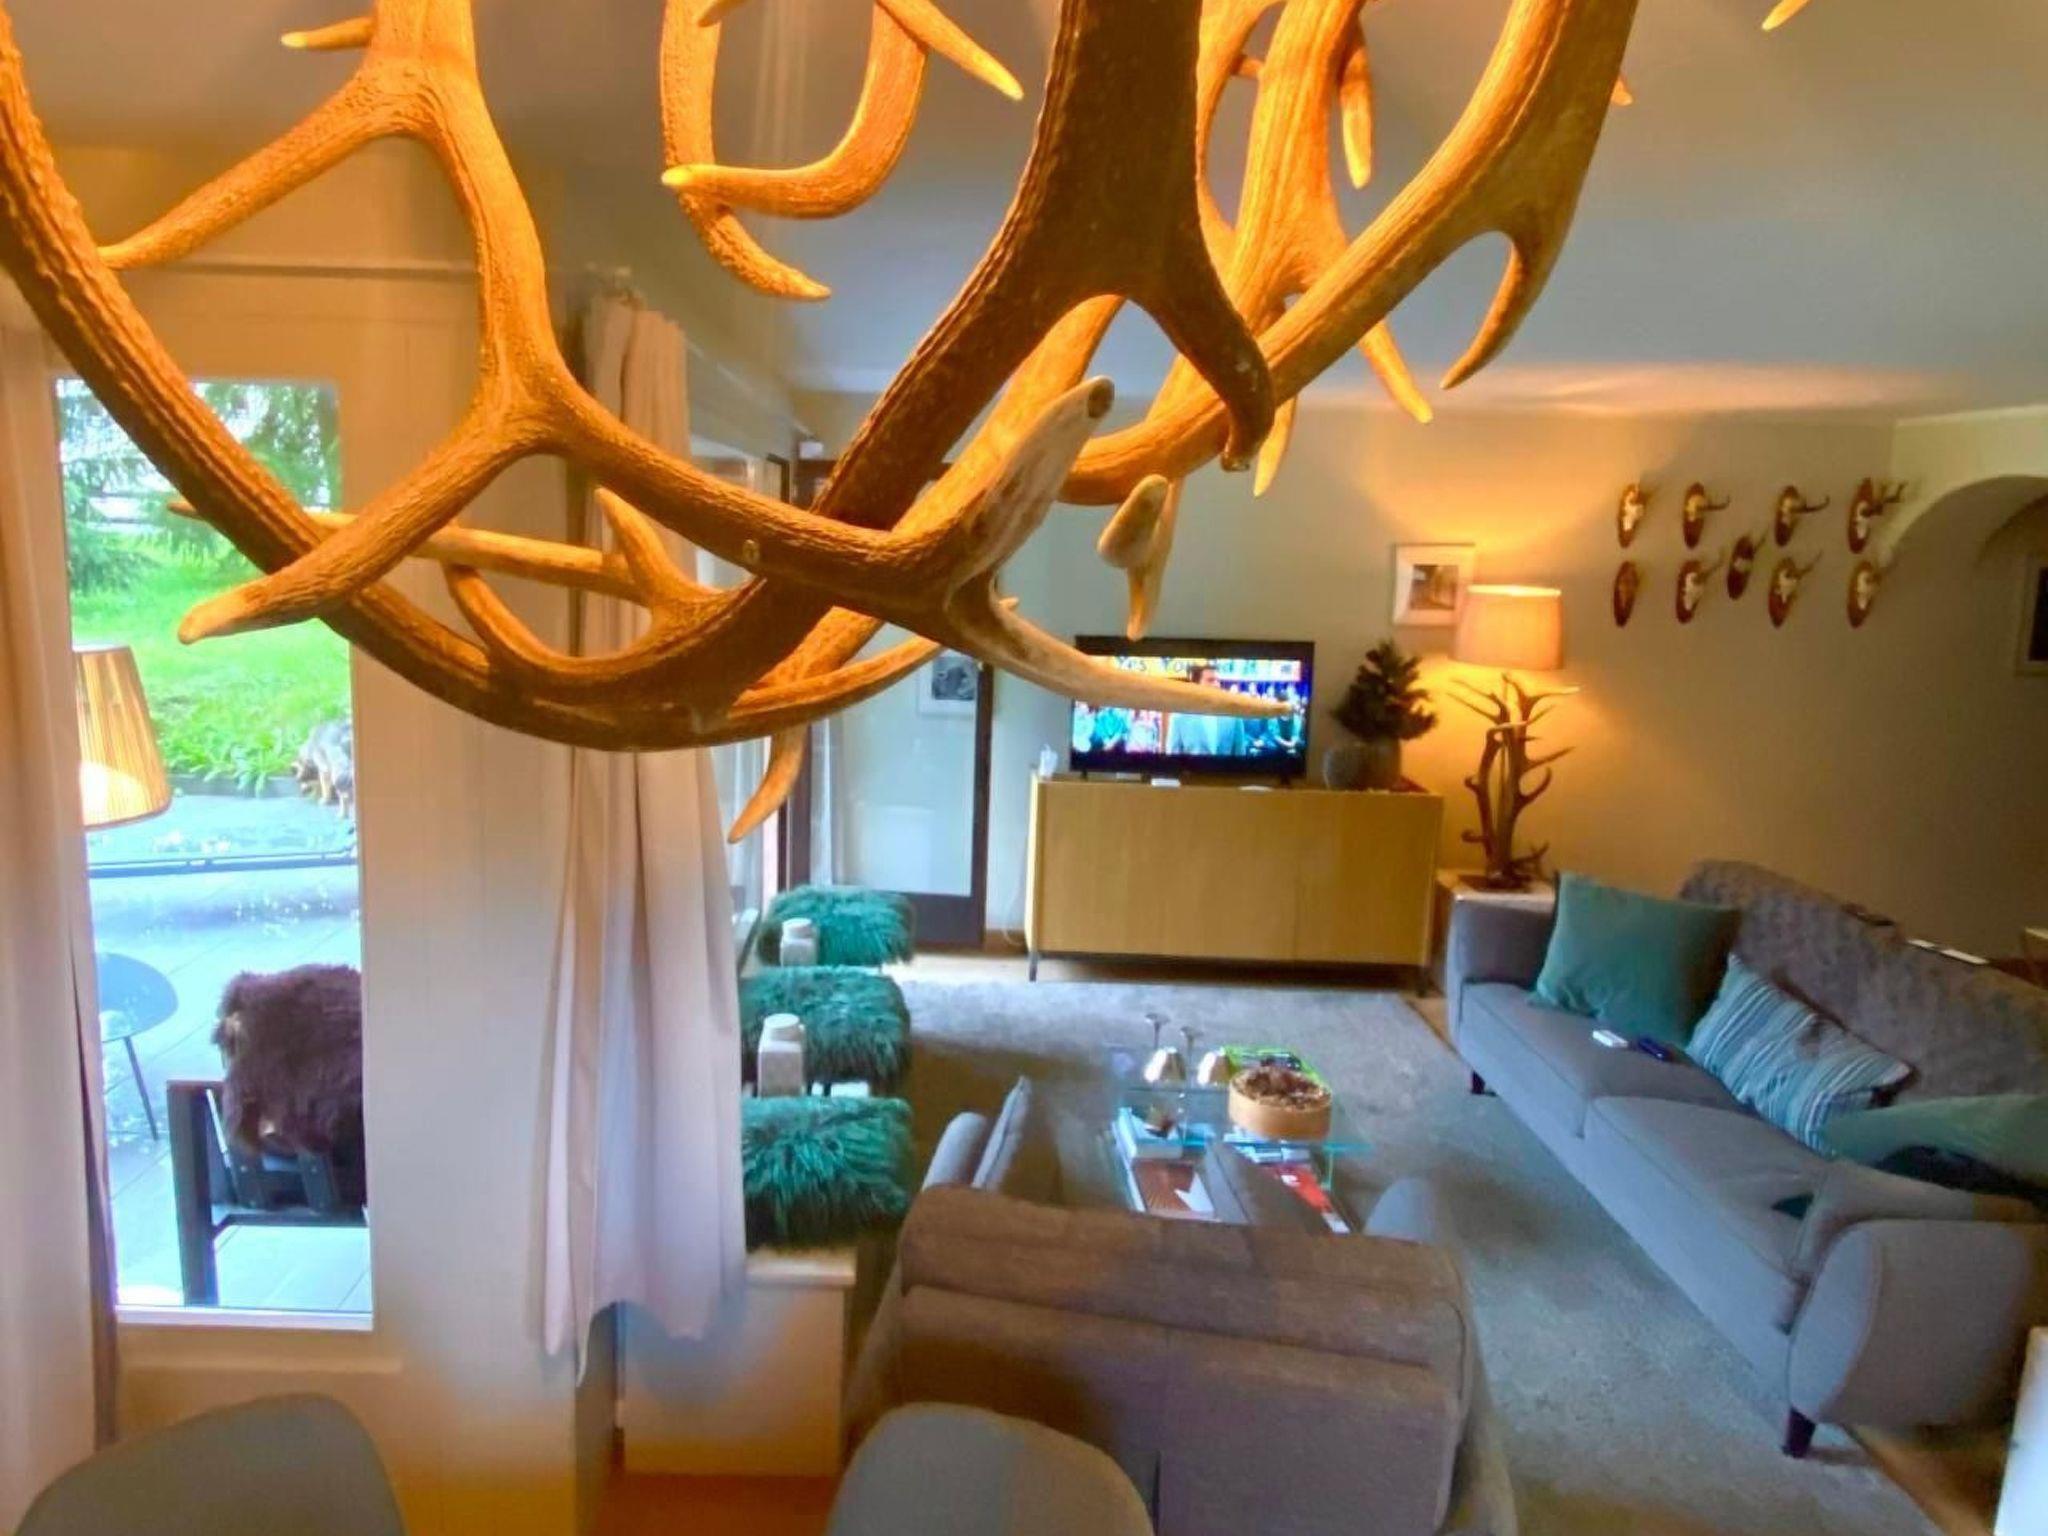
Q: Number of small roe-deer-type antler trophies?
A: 9